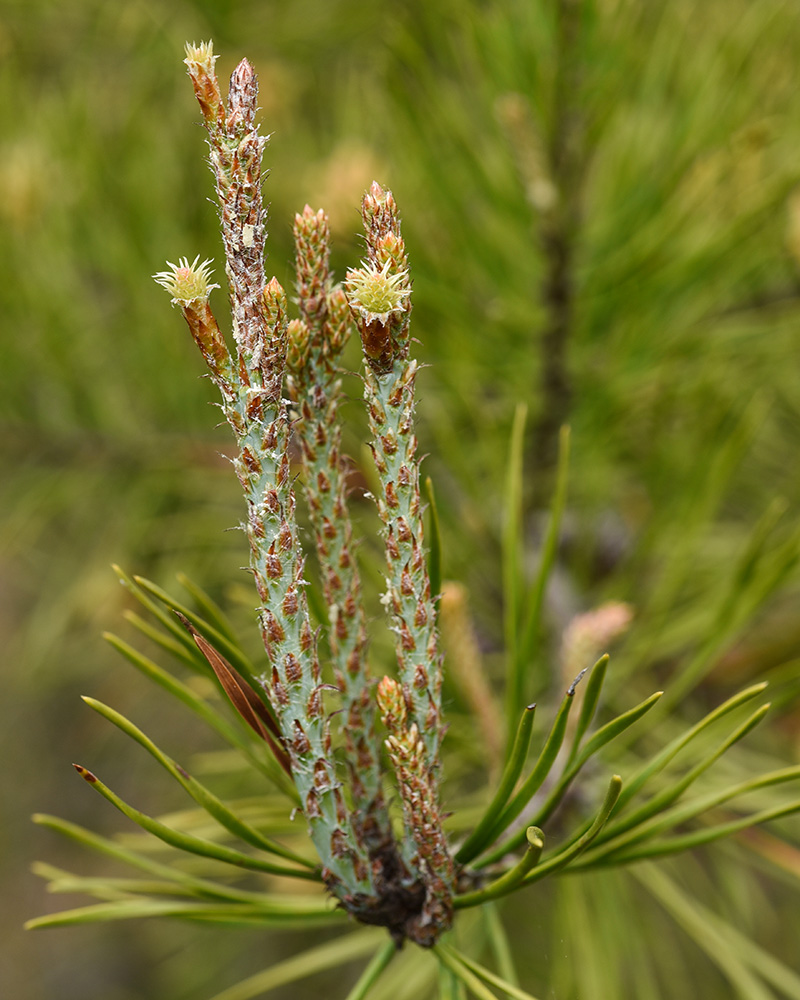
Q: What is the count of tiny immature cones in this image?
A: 3